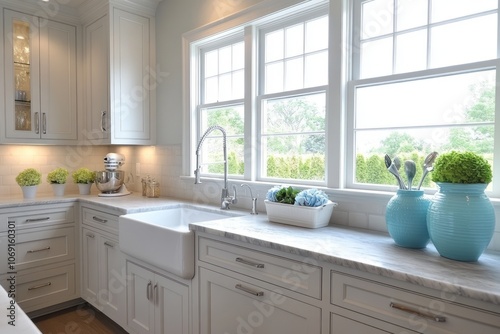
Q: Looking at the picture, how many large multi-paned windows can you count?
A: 3